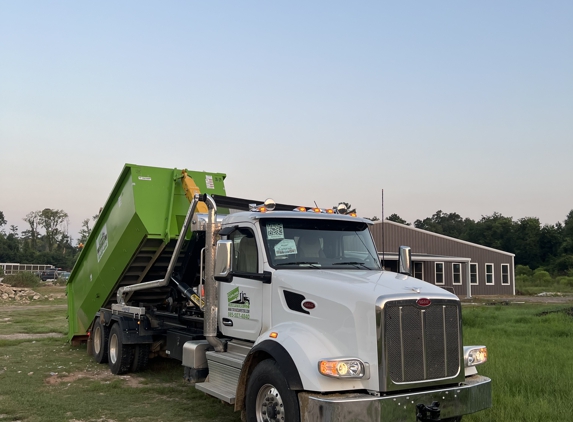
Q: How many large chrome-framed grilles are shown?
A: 1